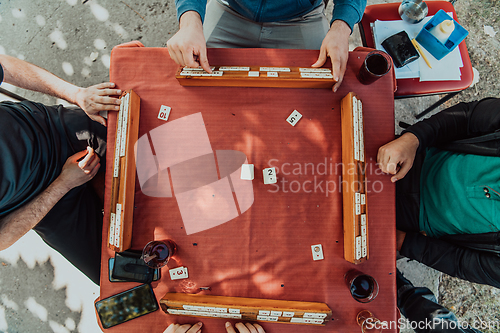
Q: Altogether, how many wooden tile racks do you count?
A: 4